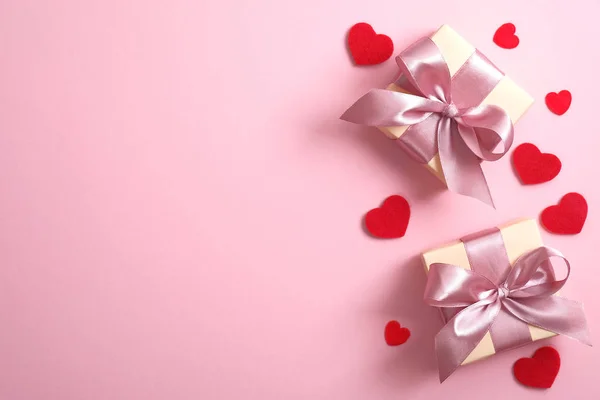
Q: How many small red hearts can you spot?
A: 3